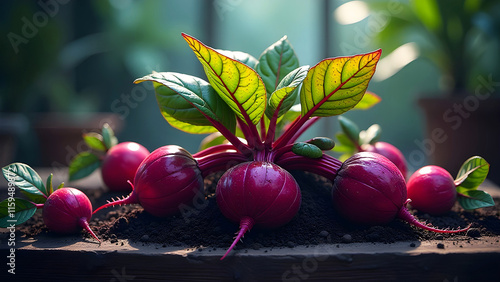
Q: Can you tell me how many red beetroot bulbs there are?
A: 7